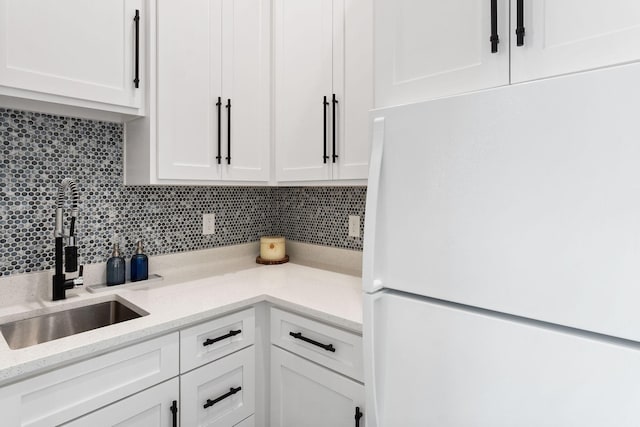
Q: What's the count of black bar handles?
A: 12